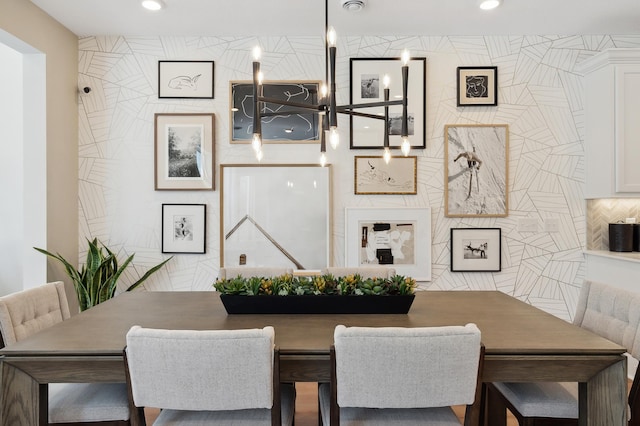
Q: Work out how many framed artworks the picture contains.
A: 11